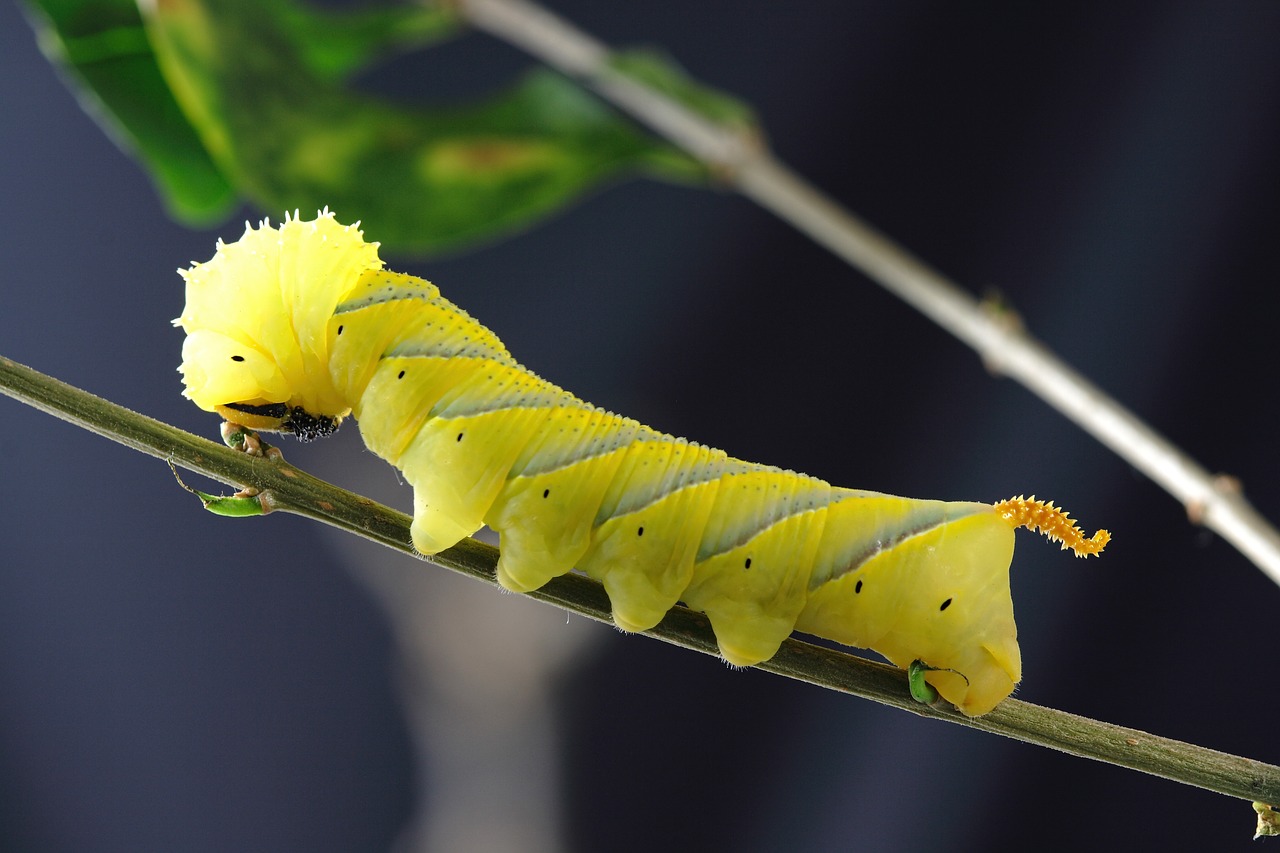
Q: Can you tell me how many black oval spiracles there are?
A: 9